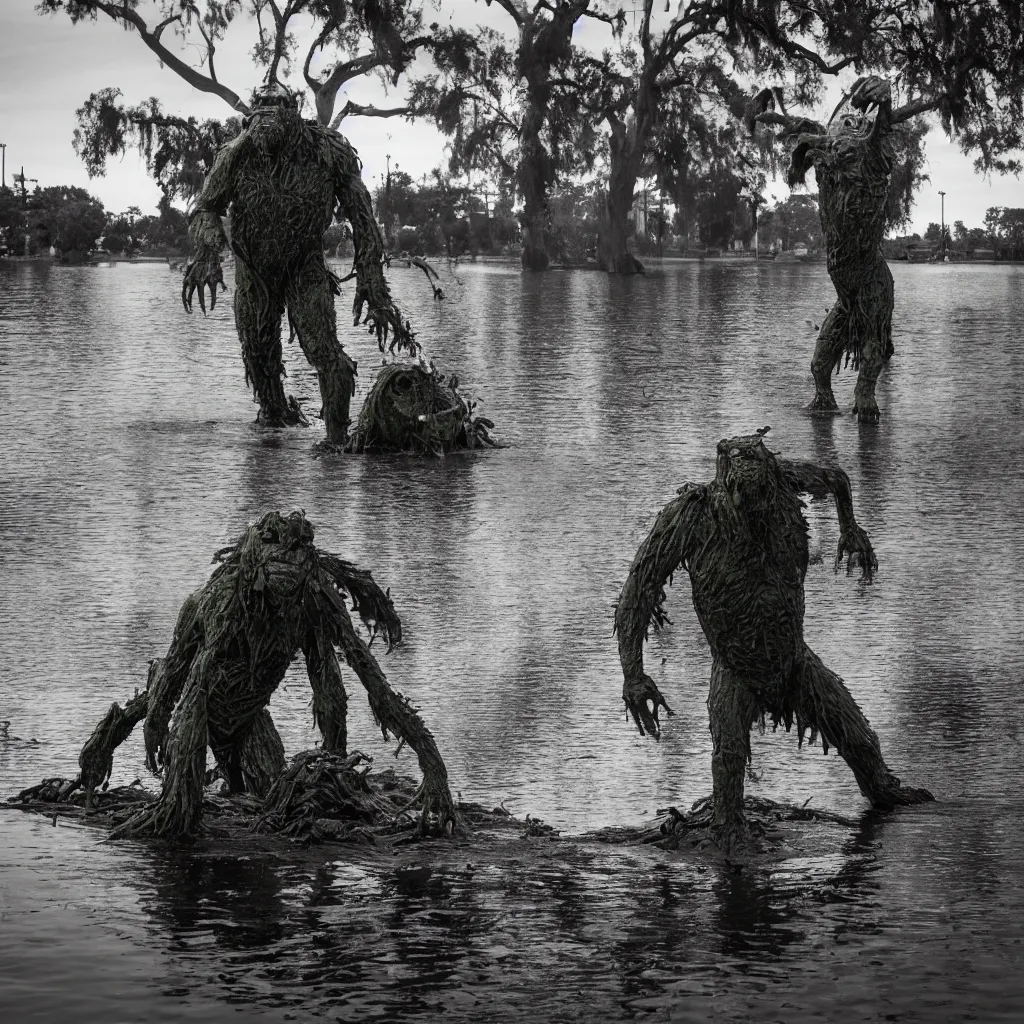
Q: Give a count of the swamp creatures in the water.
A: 4